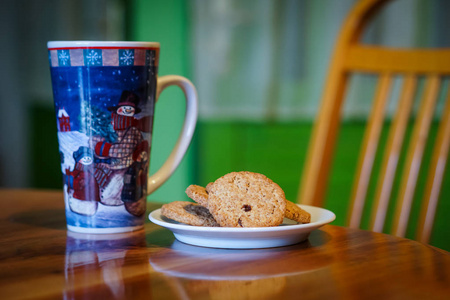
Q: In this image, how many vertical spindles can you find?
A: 4